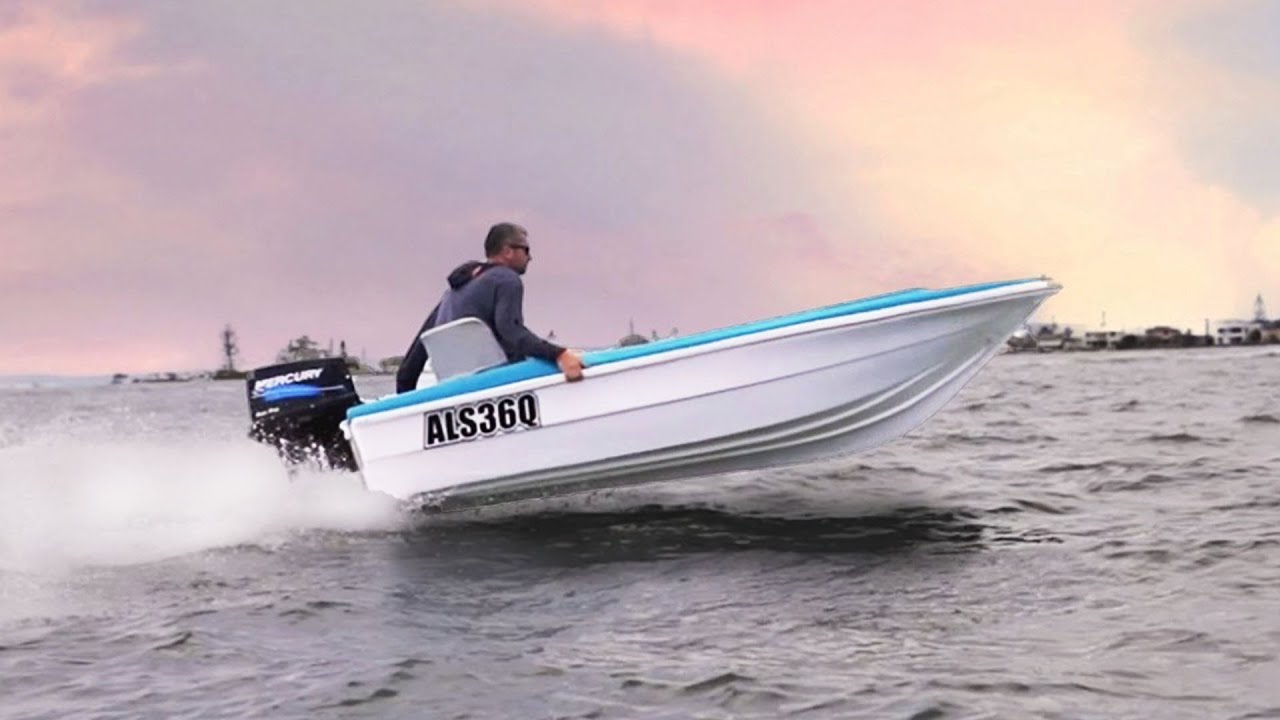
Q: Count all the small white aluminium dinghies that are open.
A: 1